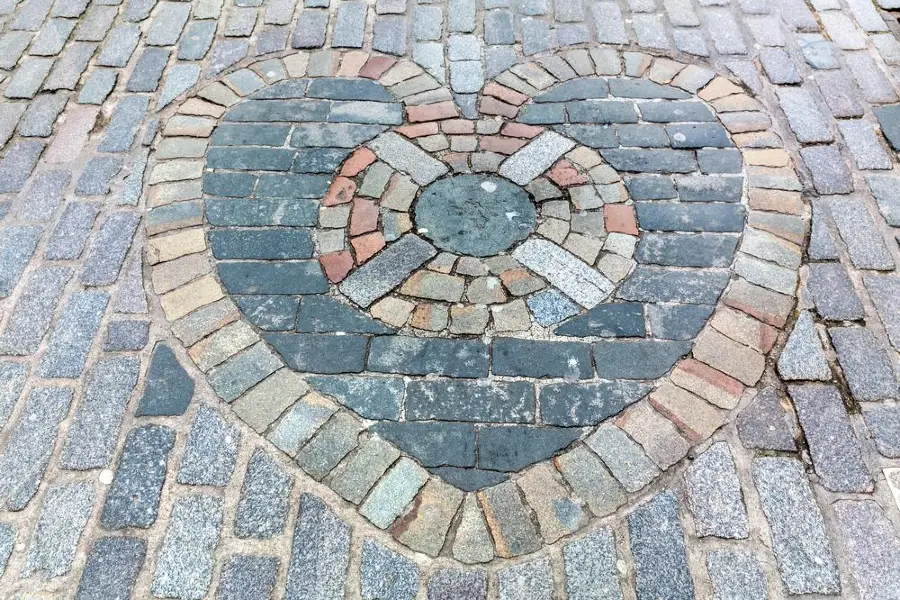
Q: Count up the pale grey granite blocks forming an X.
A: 4